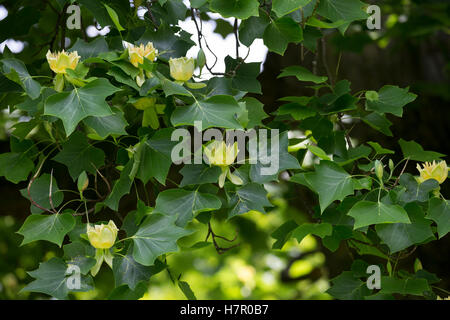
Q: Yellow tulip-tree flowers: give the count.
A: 6